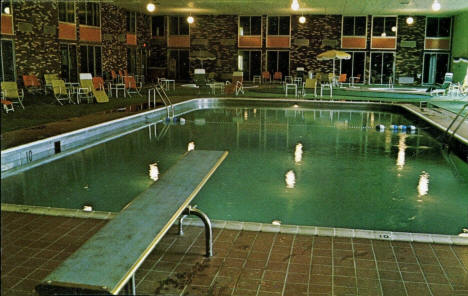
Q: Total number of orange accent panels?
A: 10